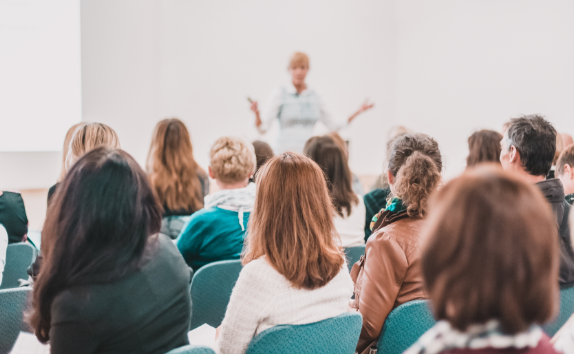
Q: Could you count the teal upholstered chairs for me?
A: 8